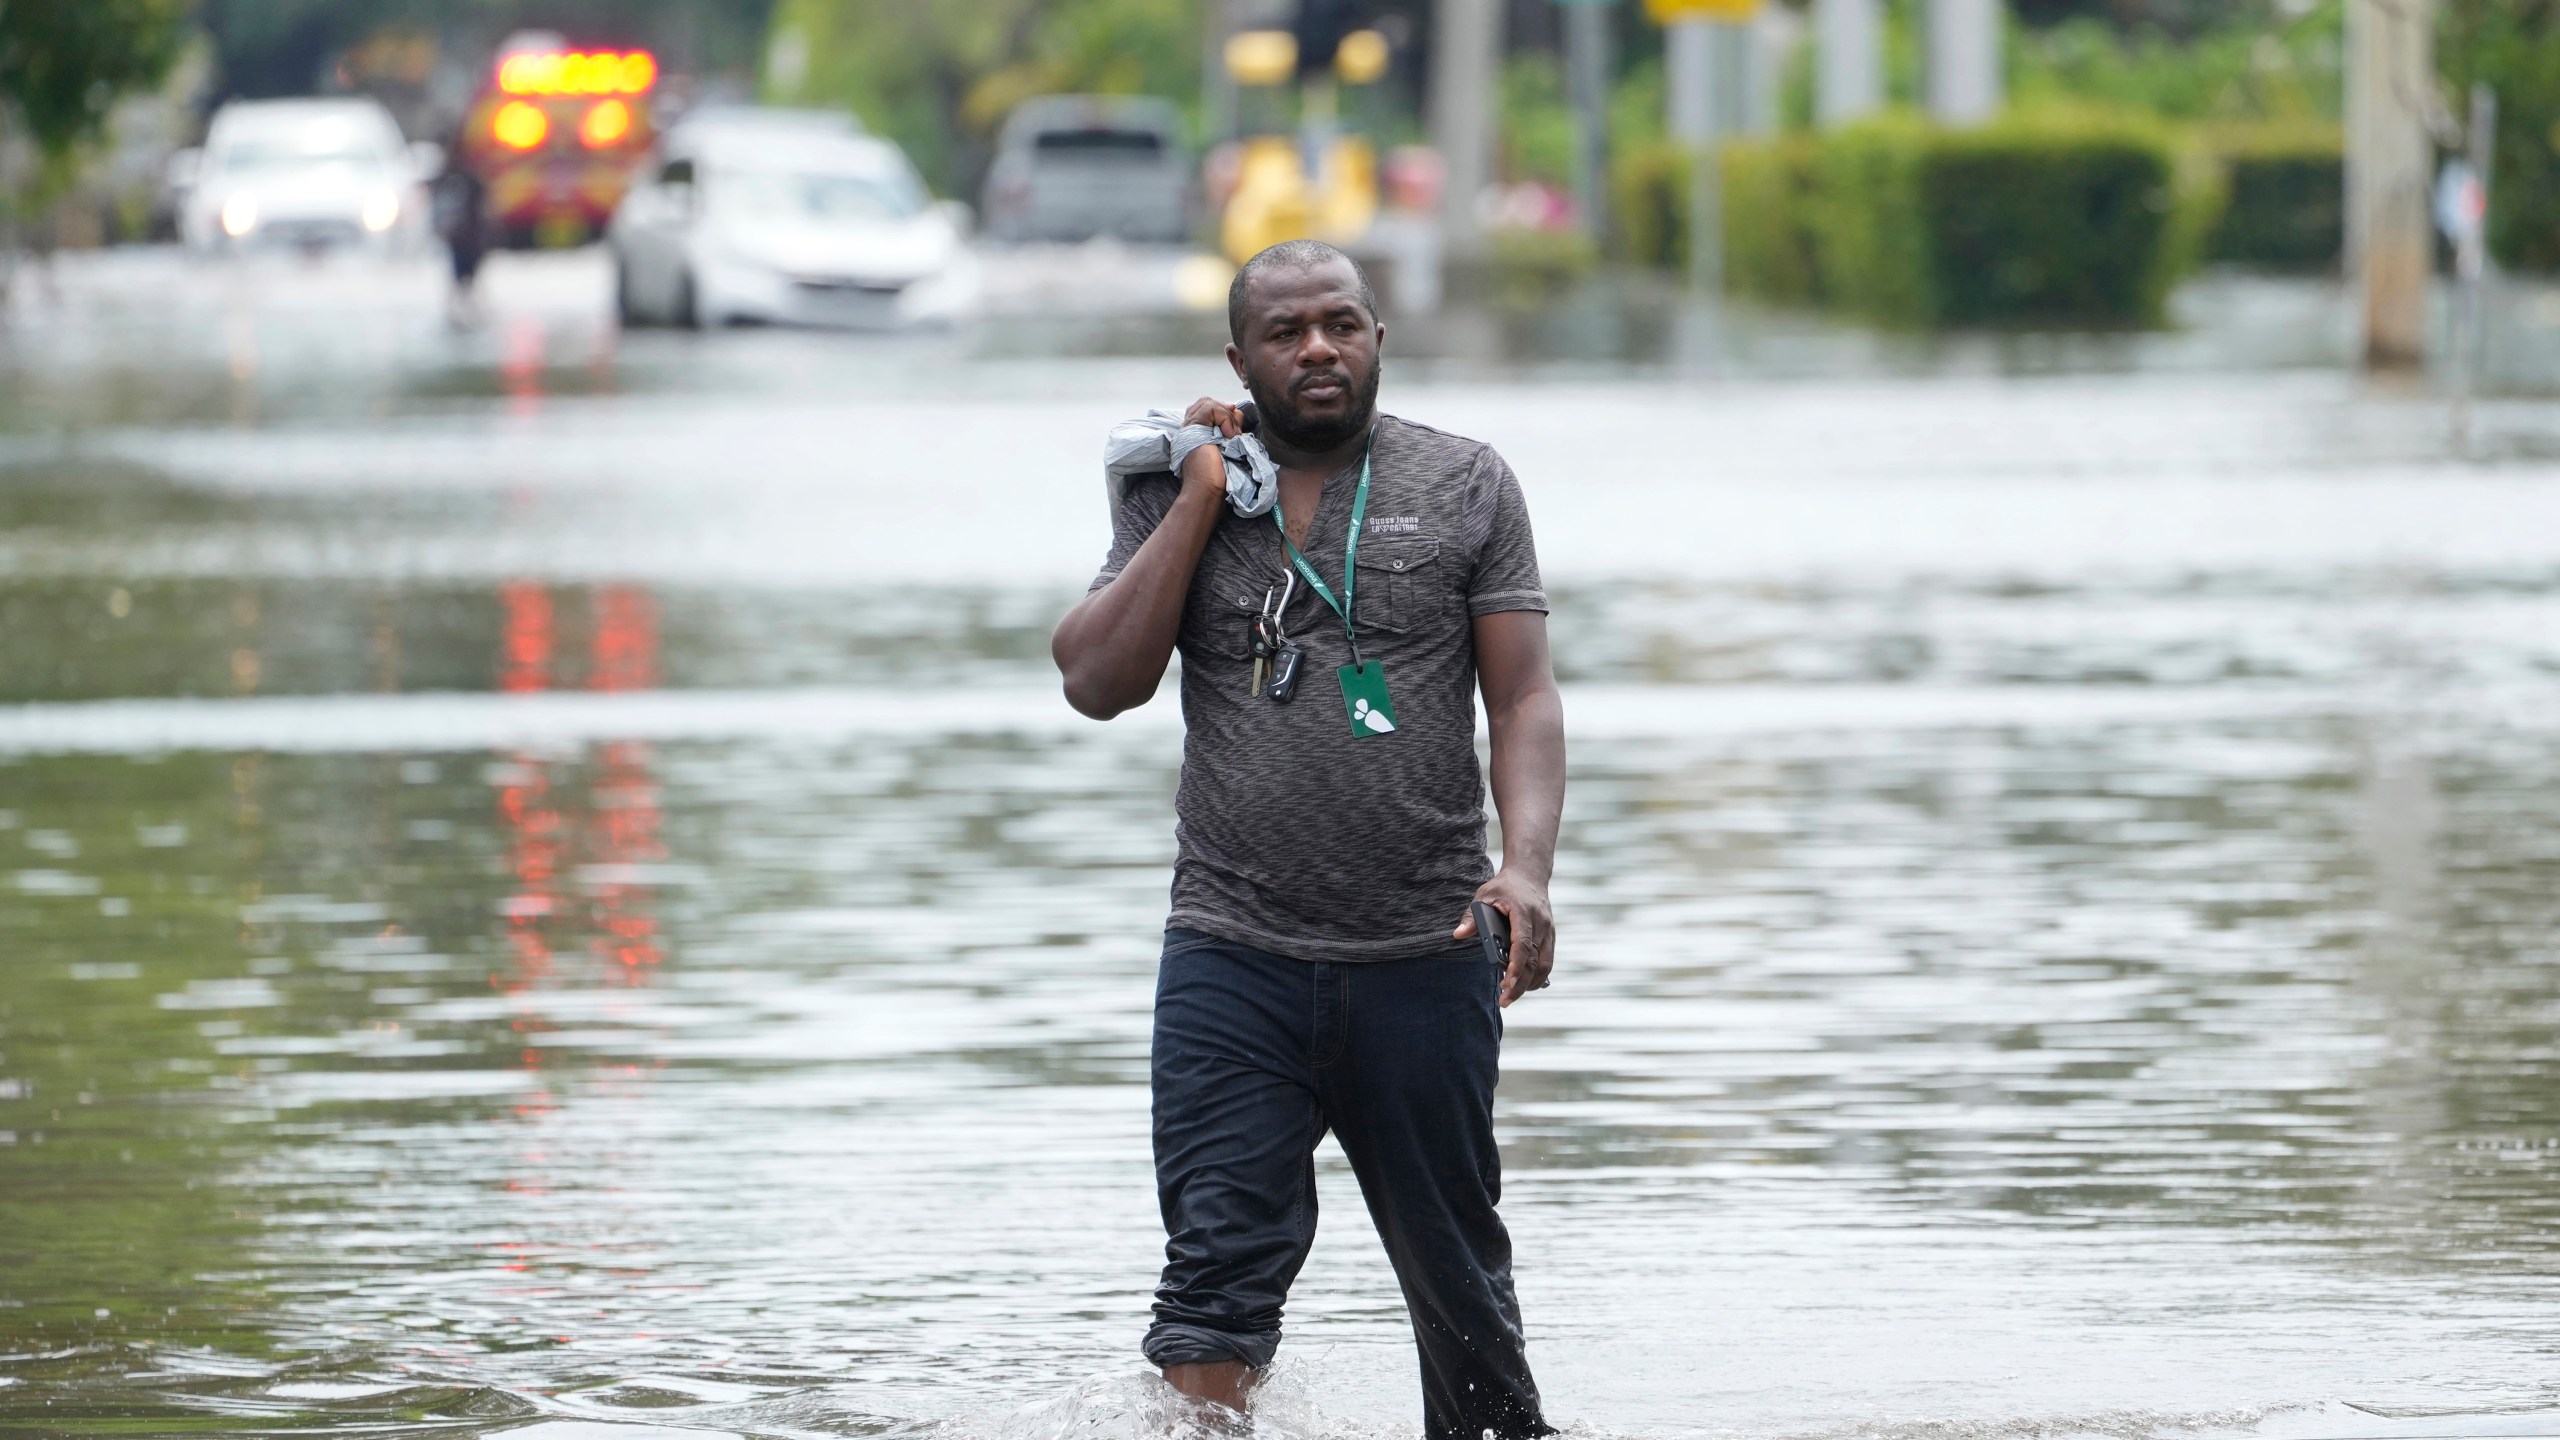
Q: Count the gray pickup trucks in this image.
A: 1